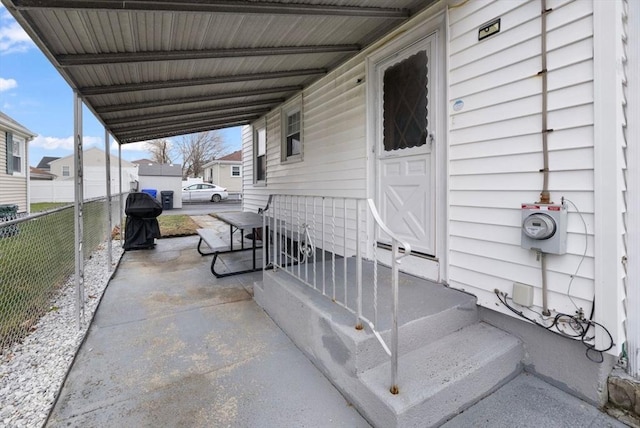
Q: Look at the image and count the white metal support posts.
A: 3